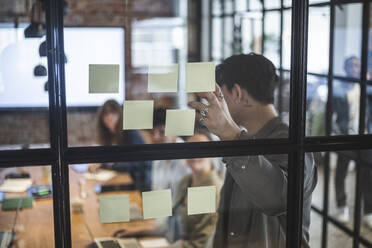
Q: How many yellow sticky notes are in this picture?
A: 8